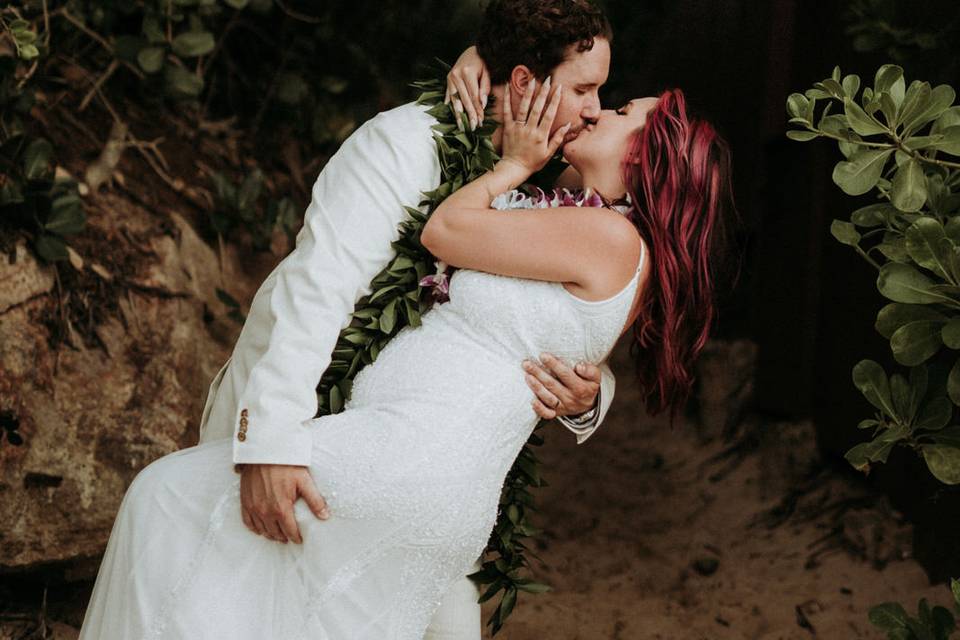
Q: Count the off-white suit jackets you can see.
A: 1